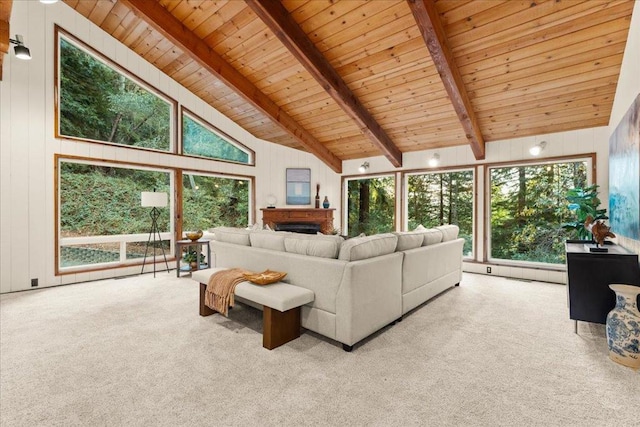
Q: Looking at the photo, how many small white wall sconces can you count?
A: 3